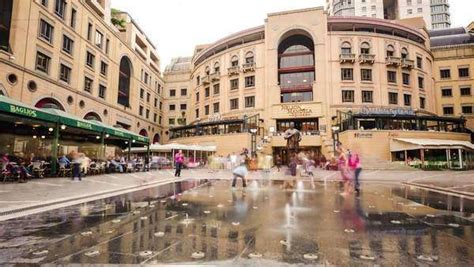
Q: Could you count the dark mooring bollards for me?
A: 0